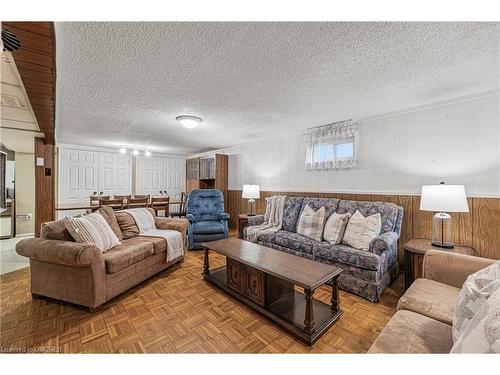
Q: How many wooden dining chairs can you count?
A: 7